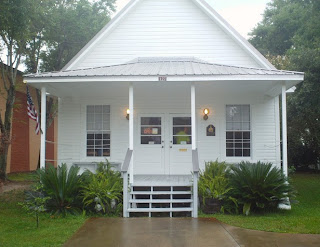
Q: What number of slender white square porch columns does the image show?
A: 4